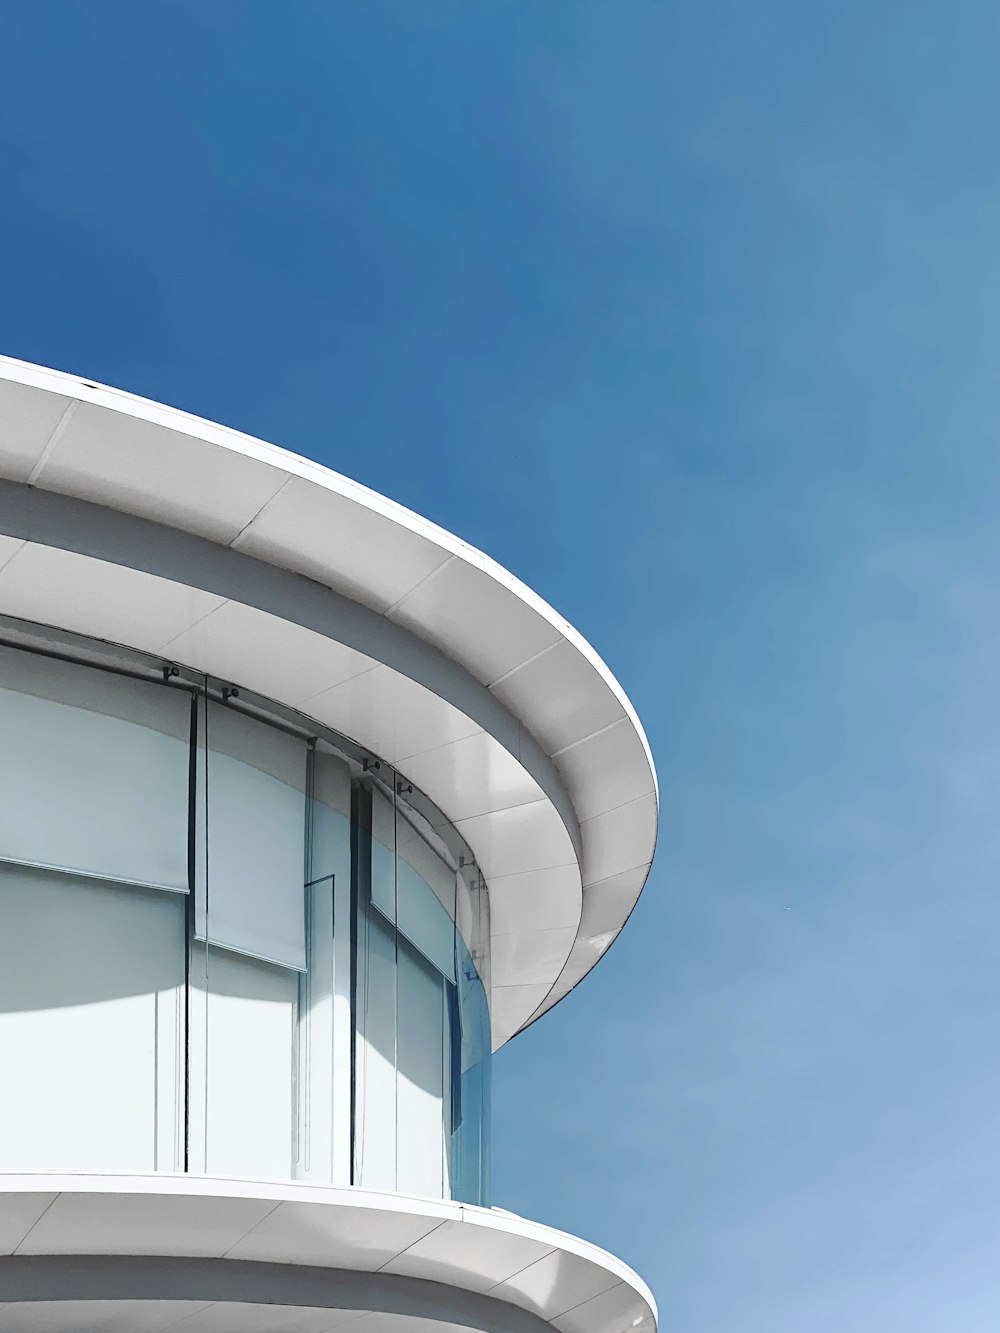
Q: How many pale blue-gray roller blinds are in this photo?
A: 3